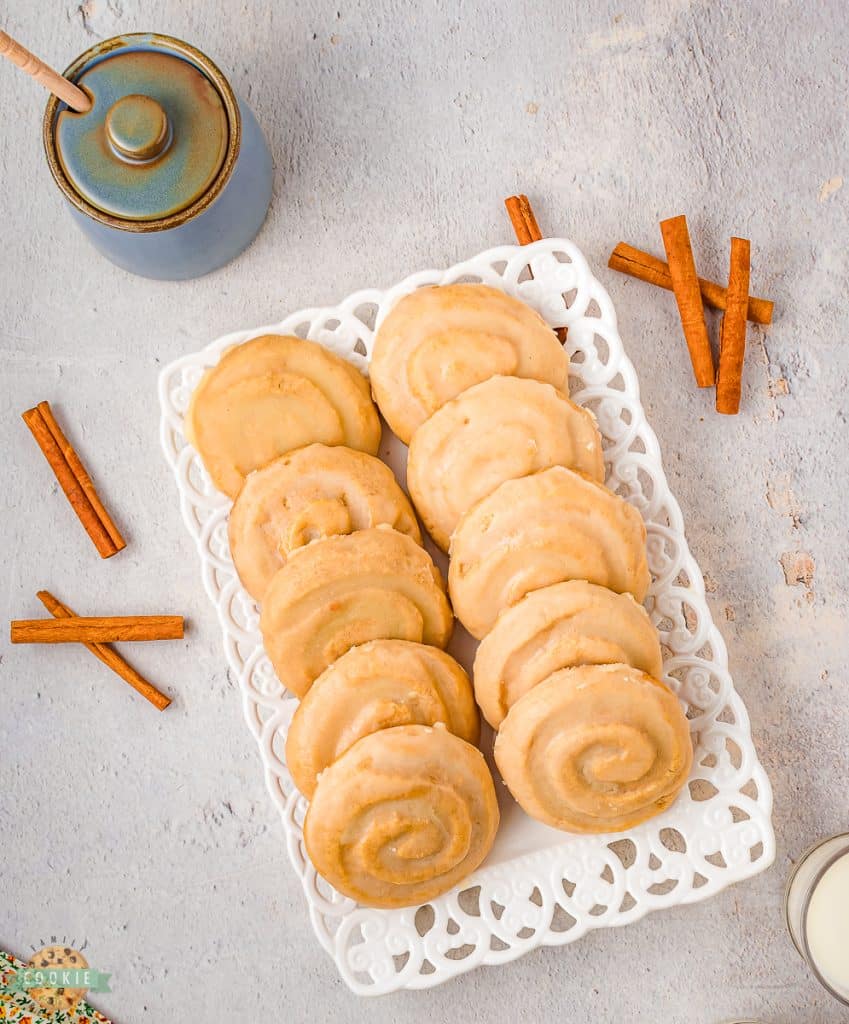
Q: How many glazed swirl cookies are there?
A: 10